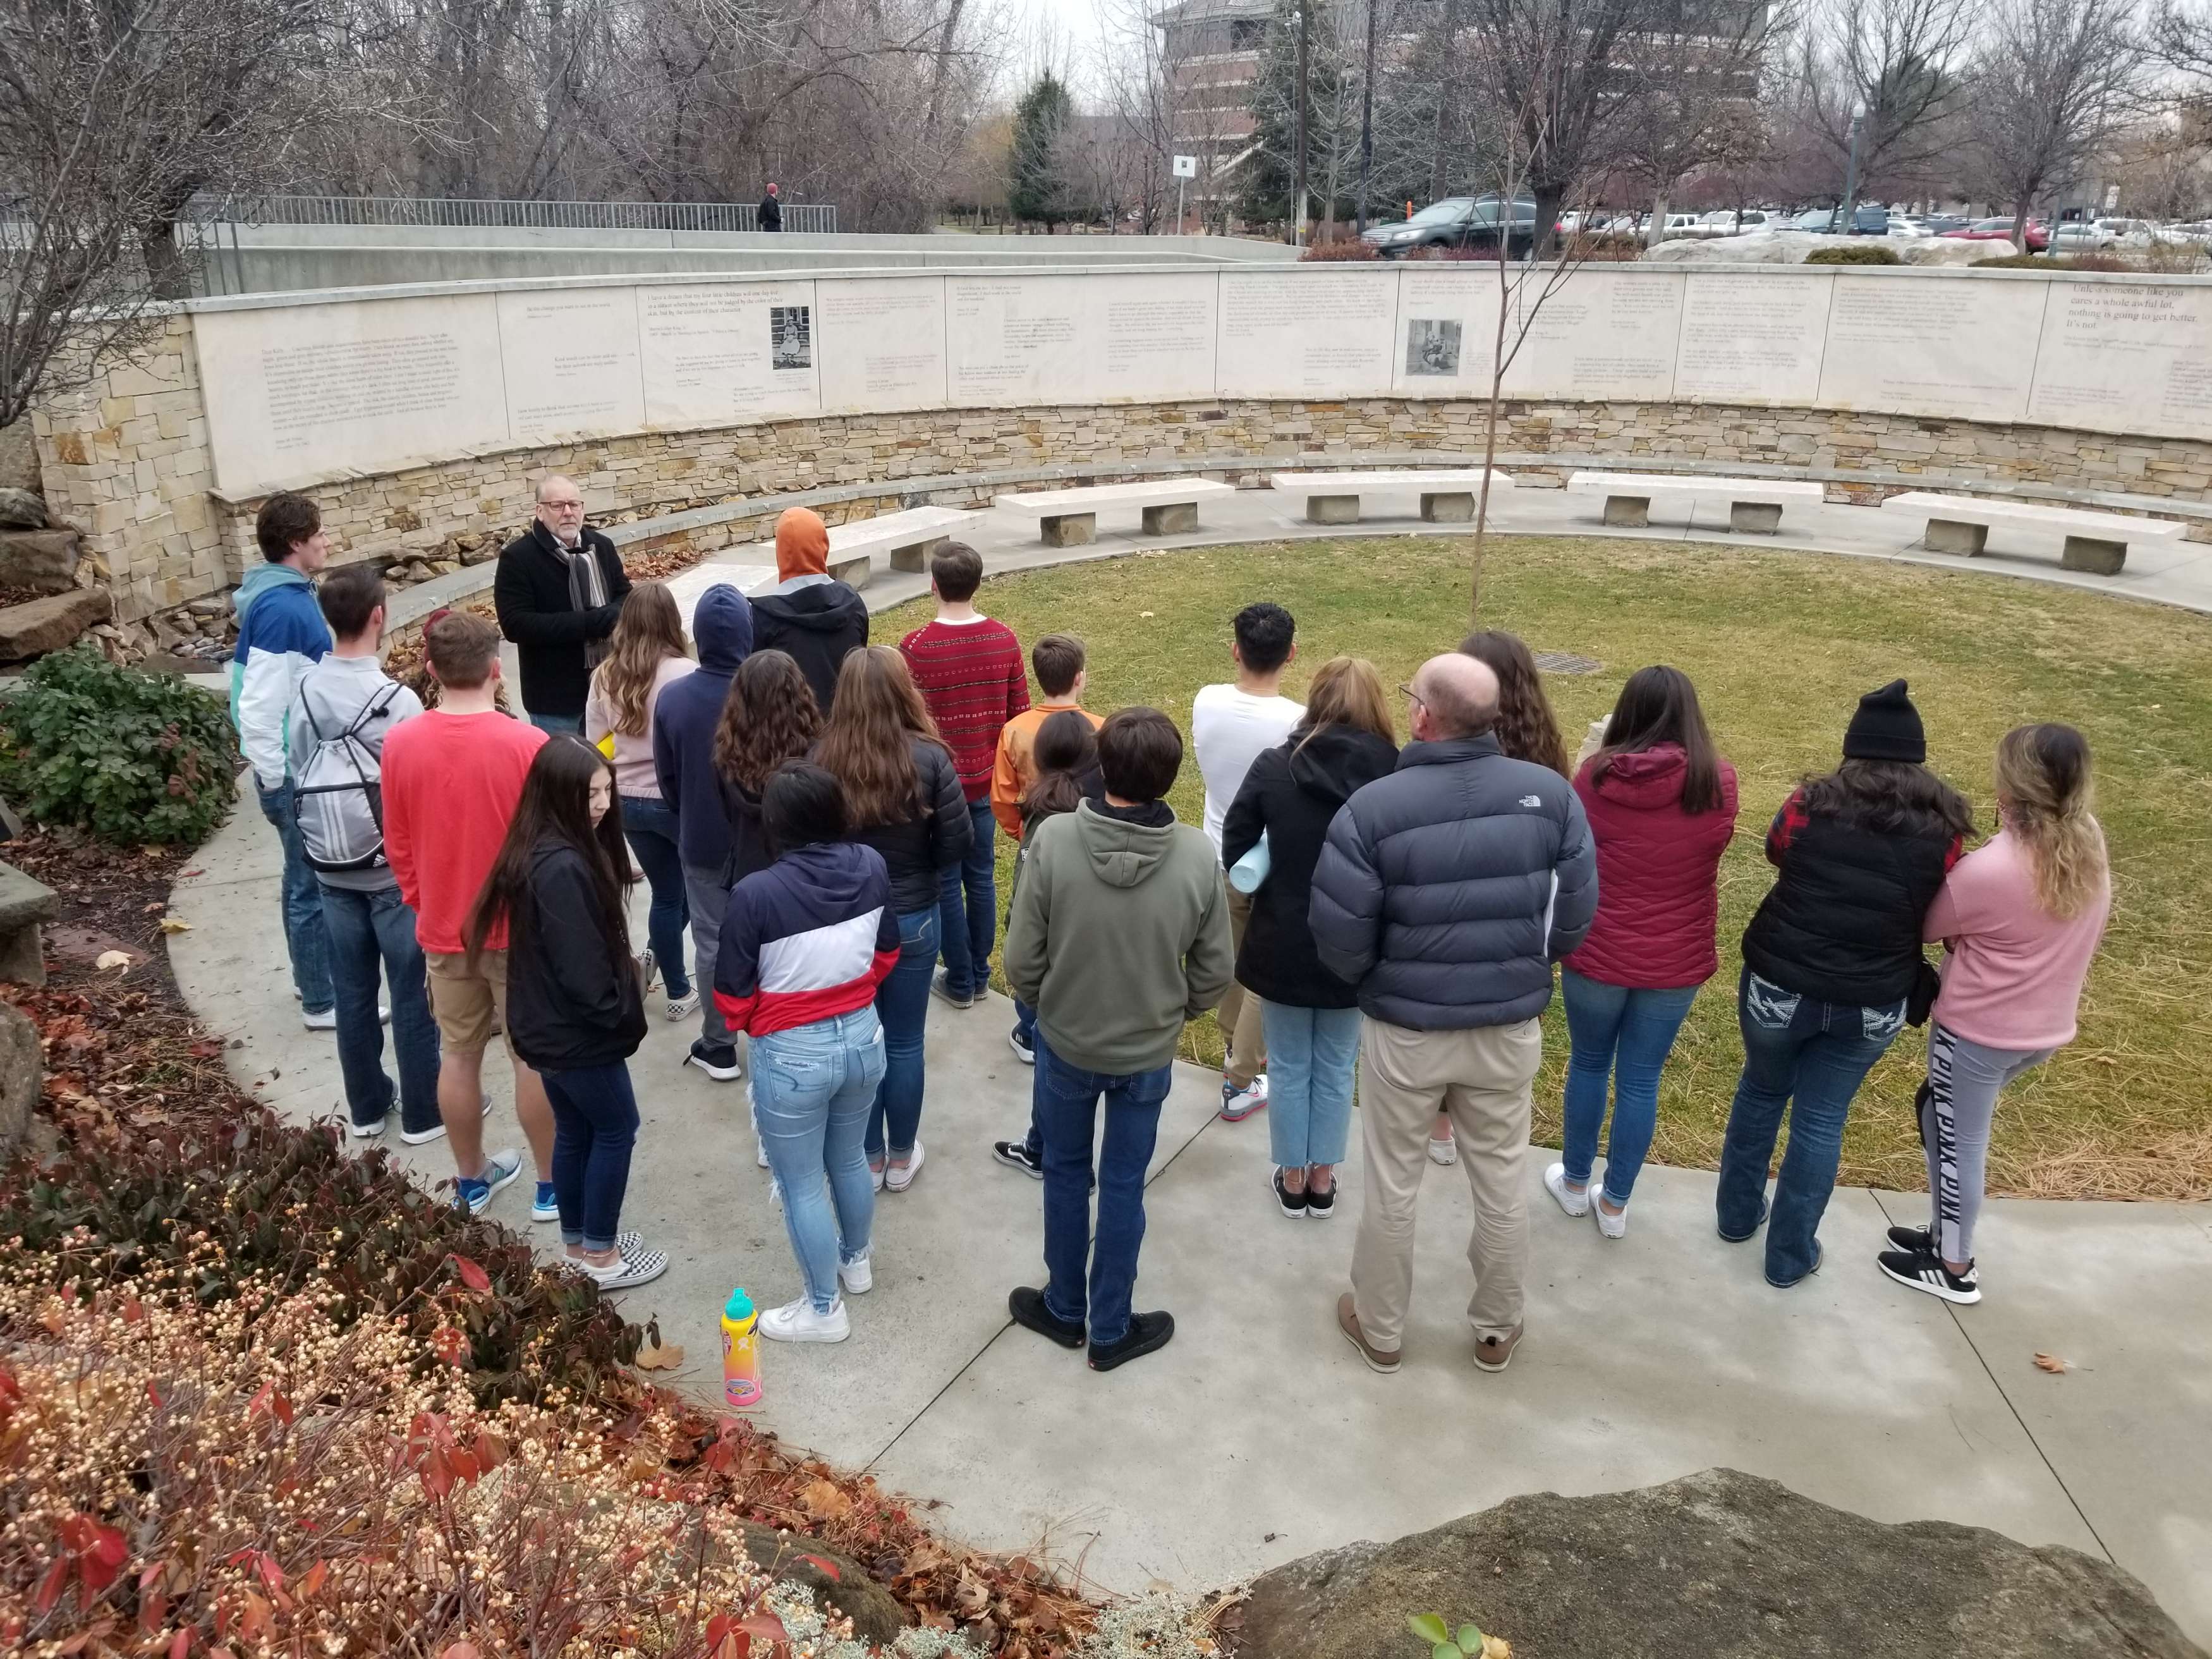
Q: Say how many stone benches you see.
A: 6